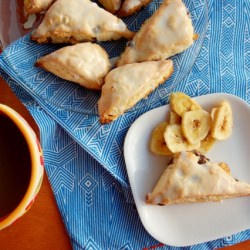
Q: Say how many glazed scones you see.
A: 8